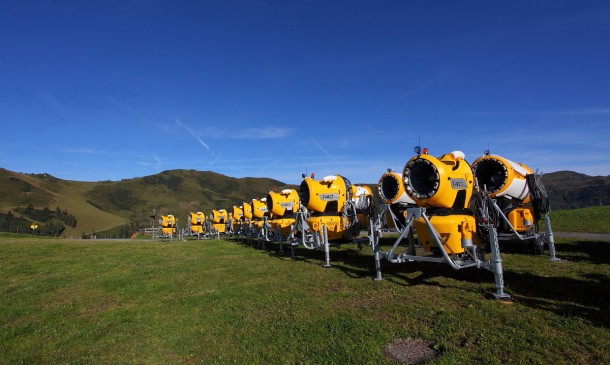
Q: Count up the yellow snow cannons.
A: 12